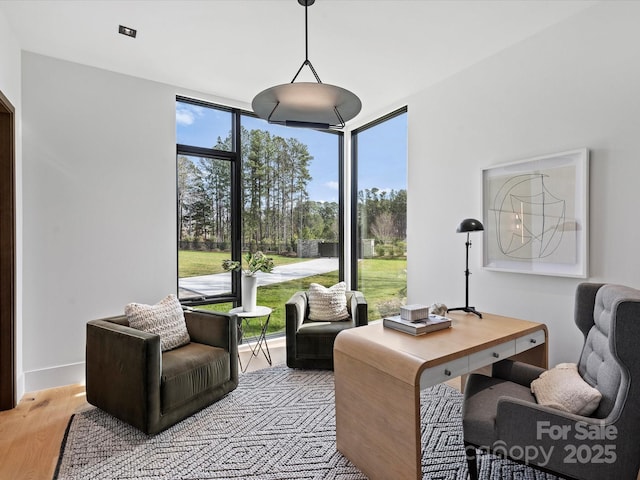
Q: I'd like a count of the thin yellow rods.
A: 0